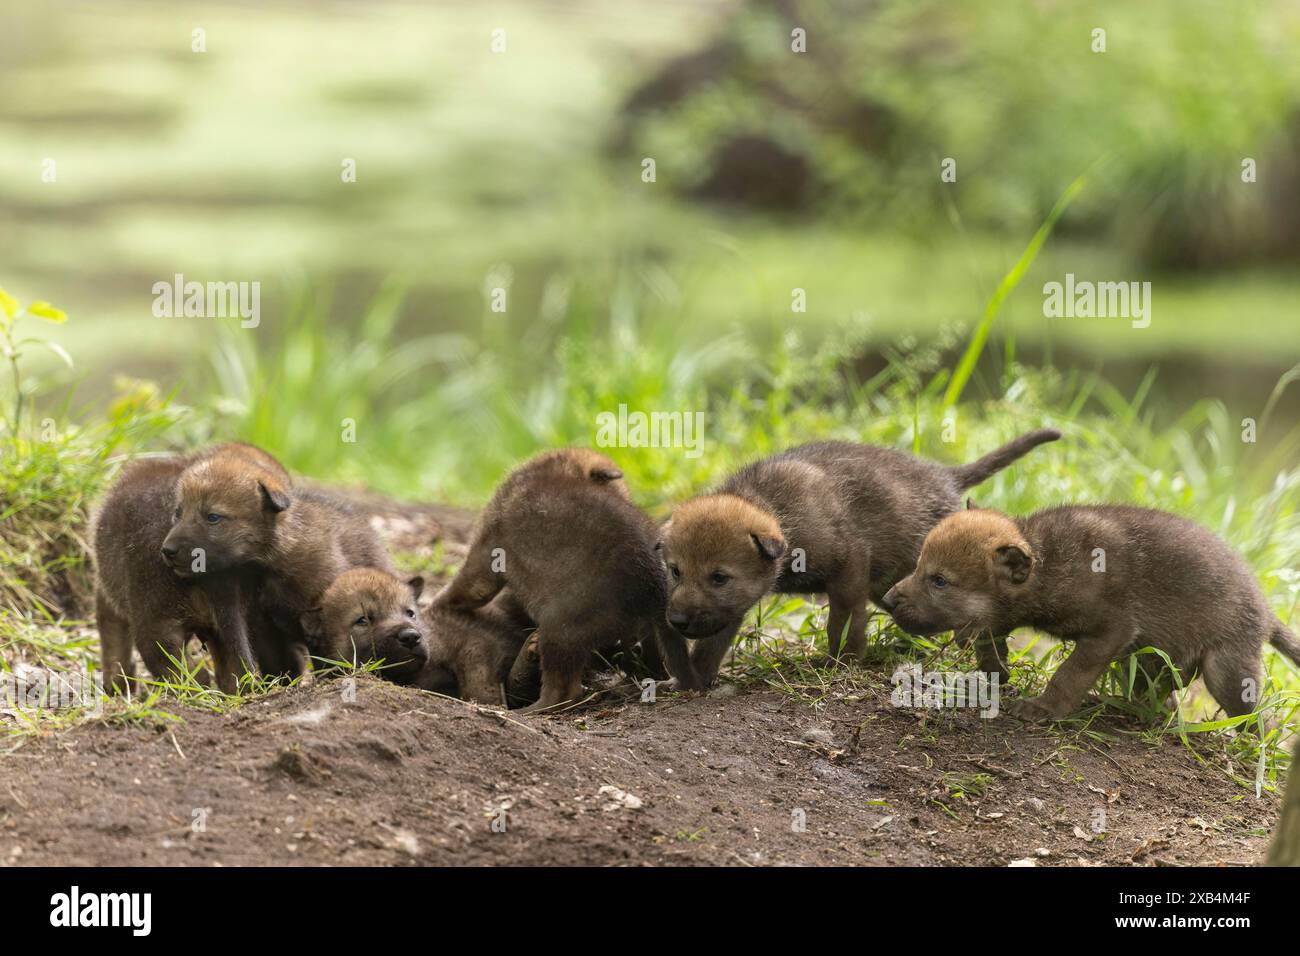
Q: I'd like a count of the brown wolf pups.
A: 6